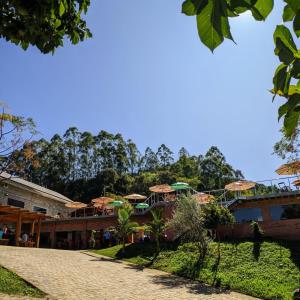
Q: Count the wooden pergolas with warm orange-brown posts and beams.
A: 1